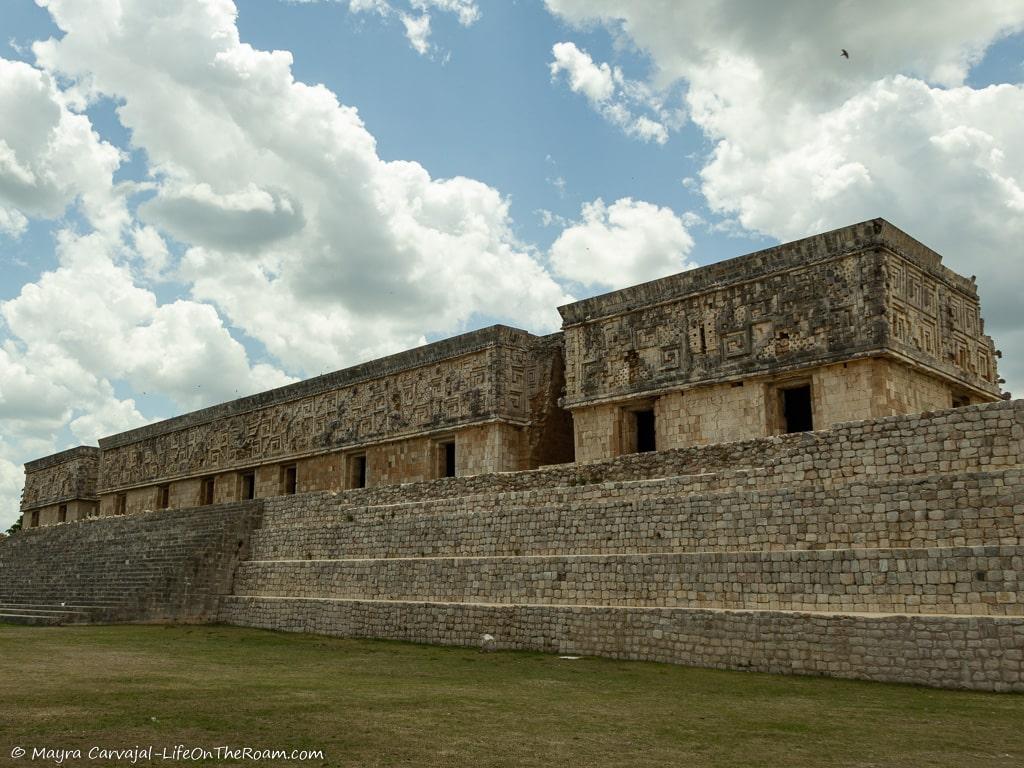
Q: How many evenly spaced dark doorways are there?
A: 11